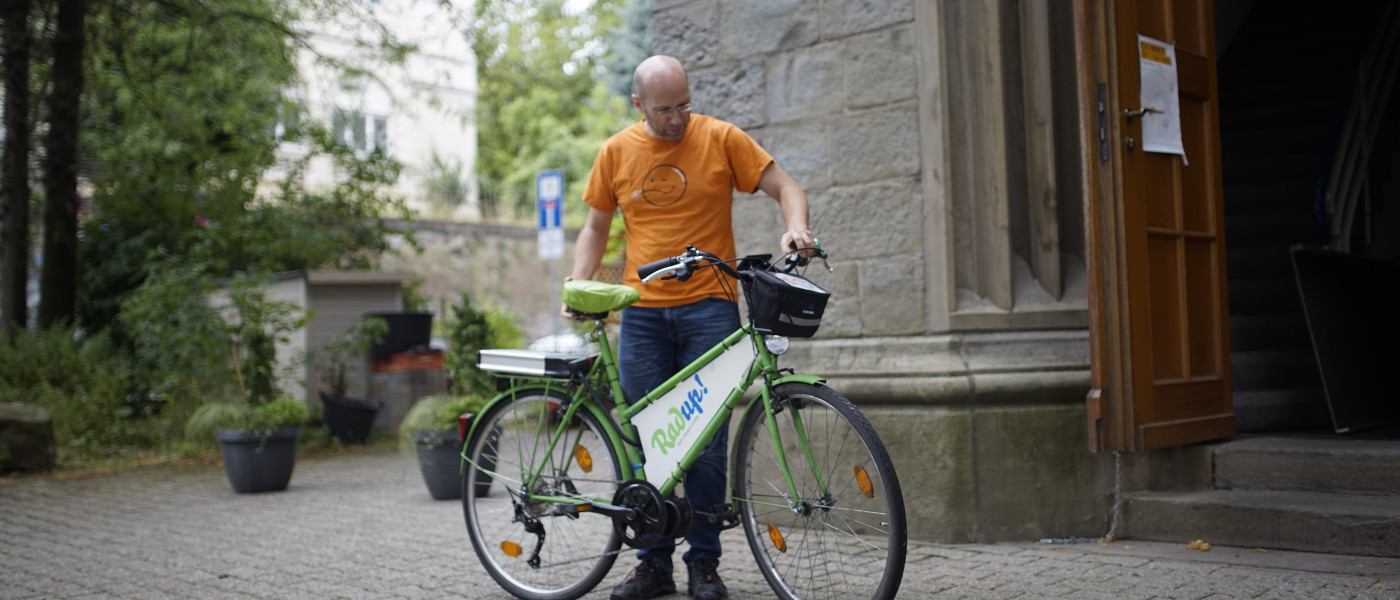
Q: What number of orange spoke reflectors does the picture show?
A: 4